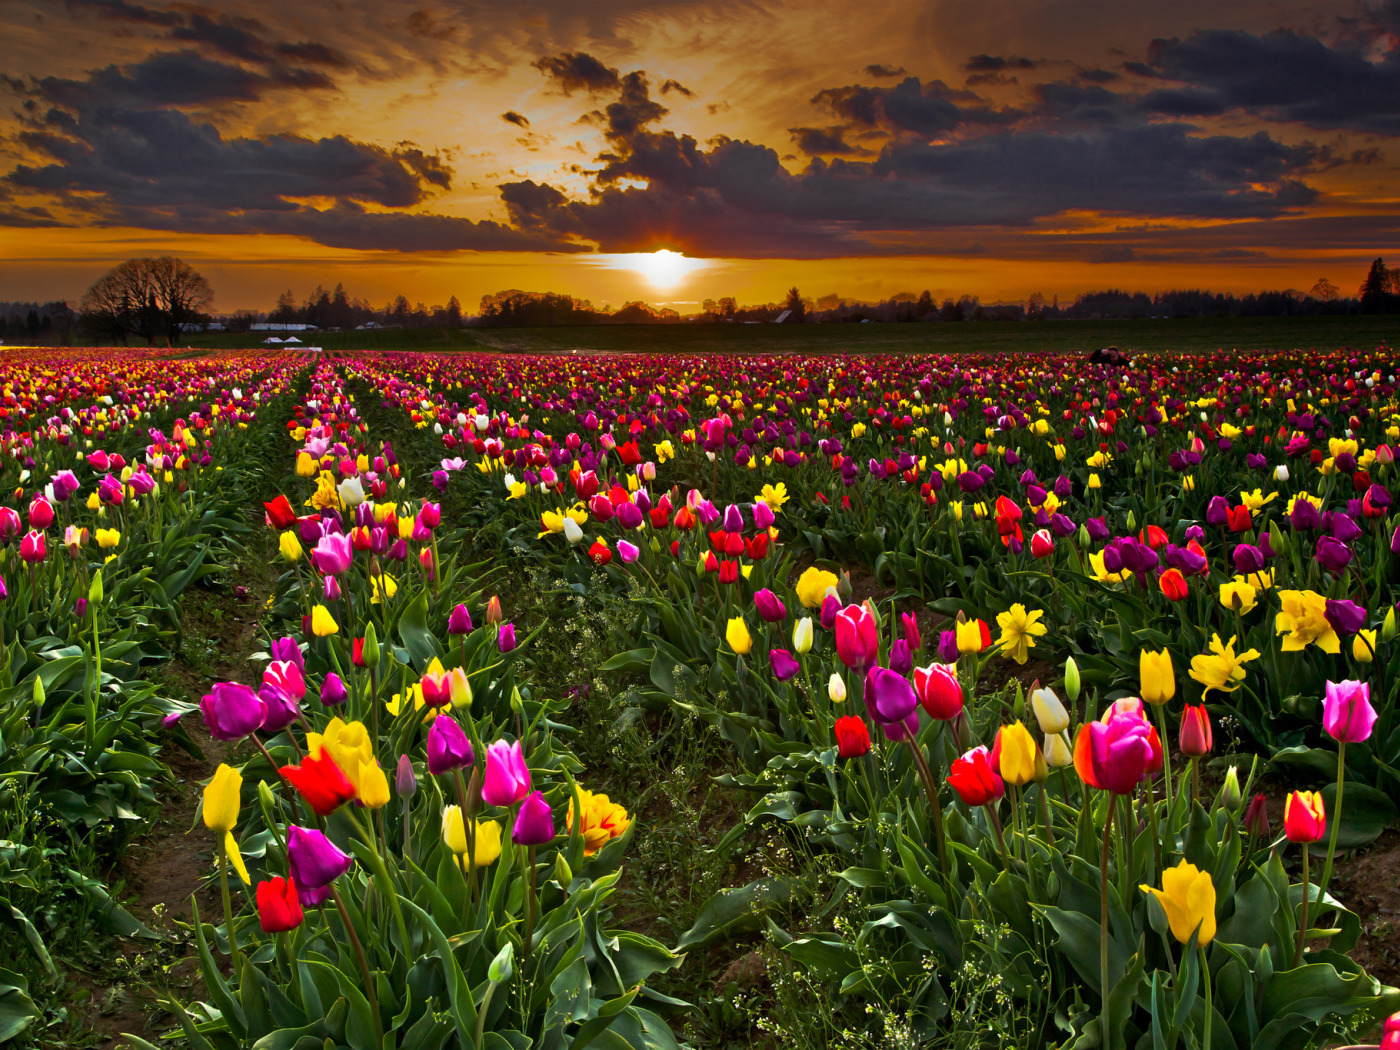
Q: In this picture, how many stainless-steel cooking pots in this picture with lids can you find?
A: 0